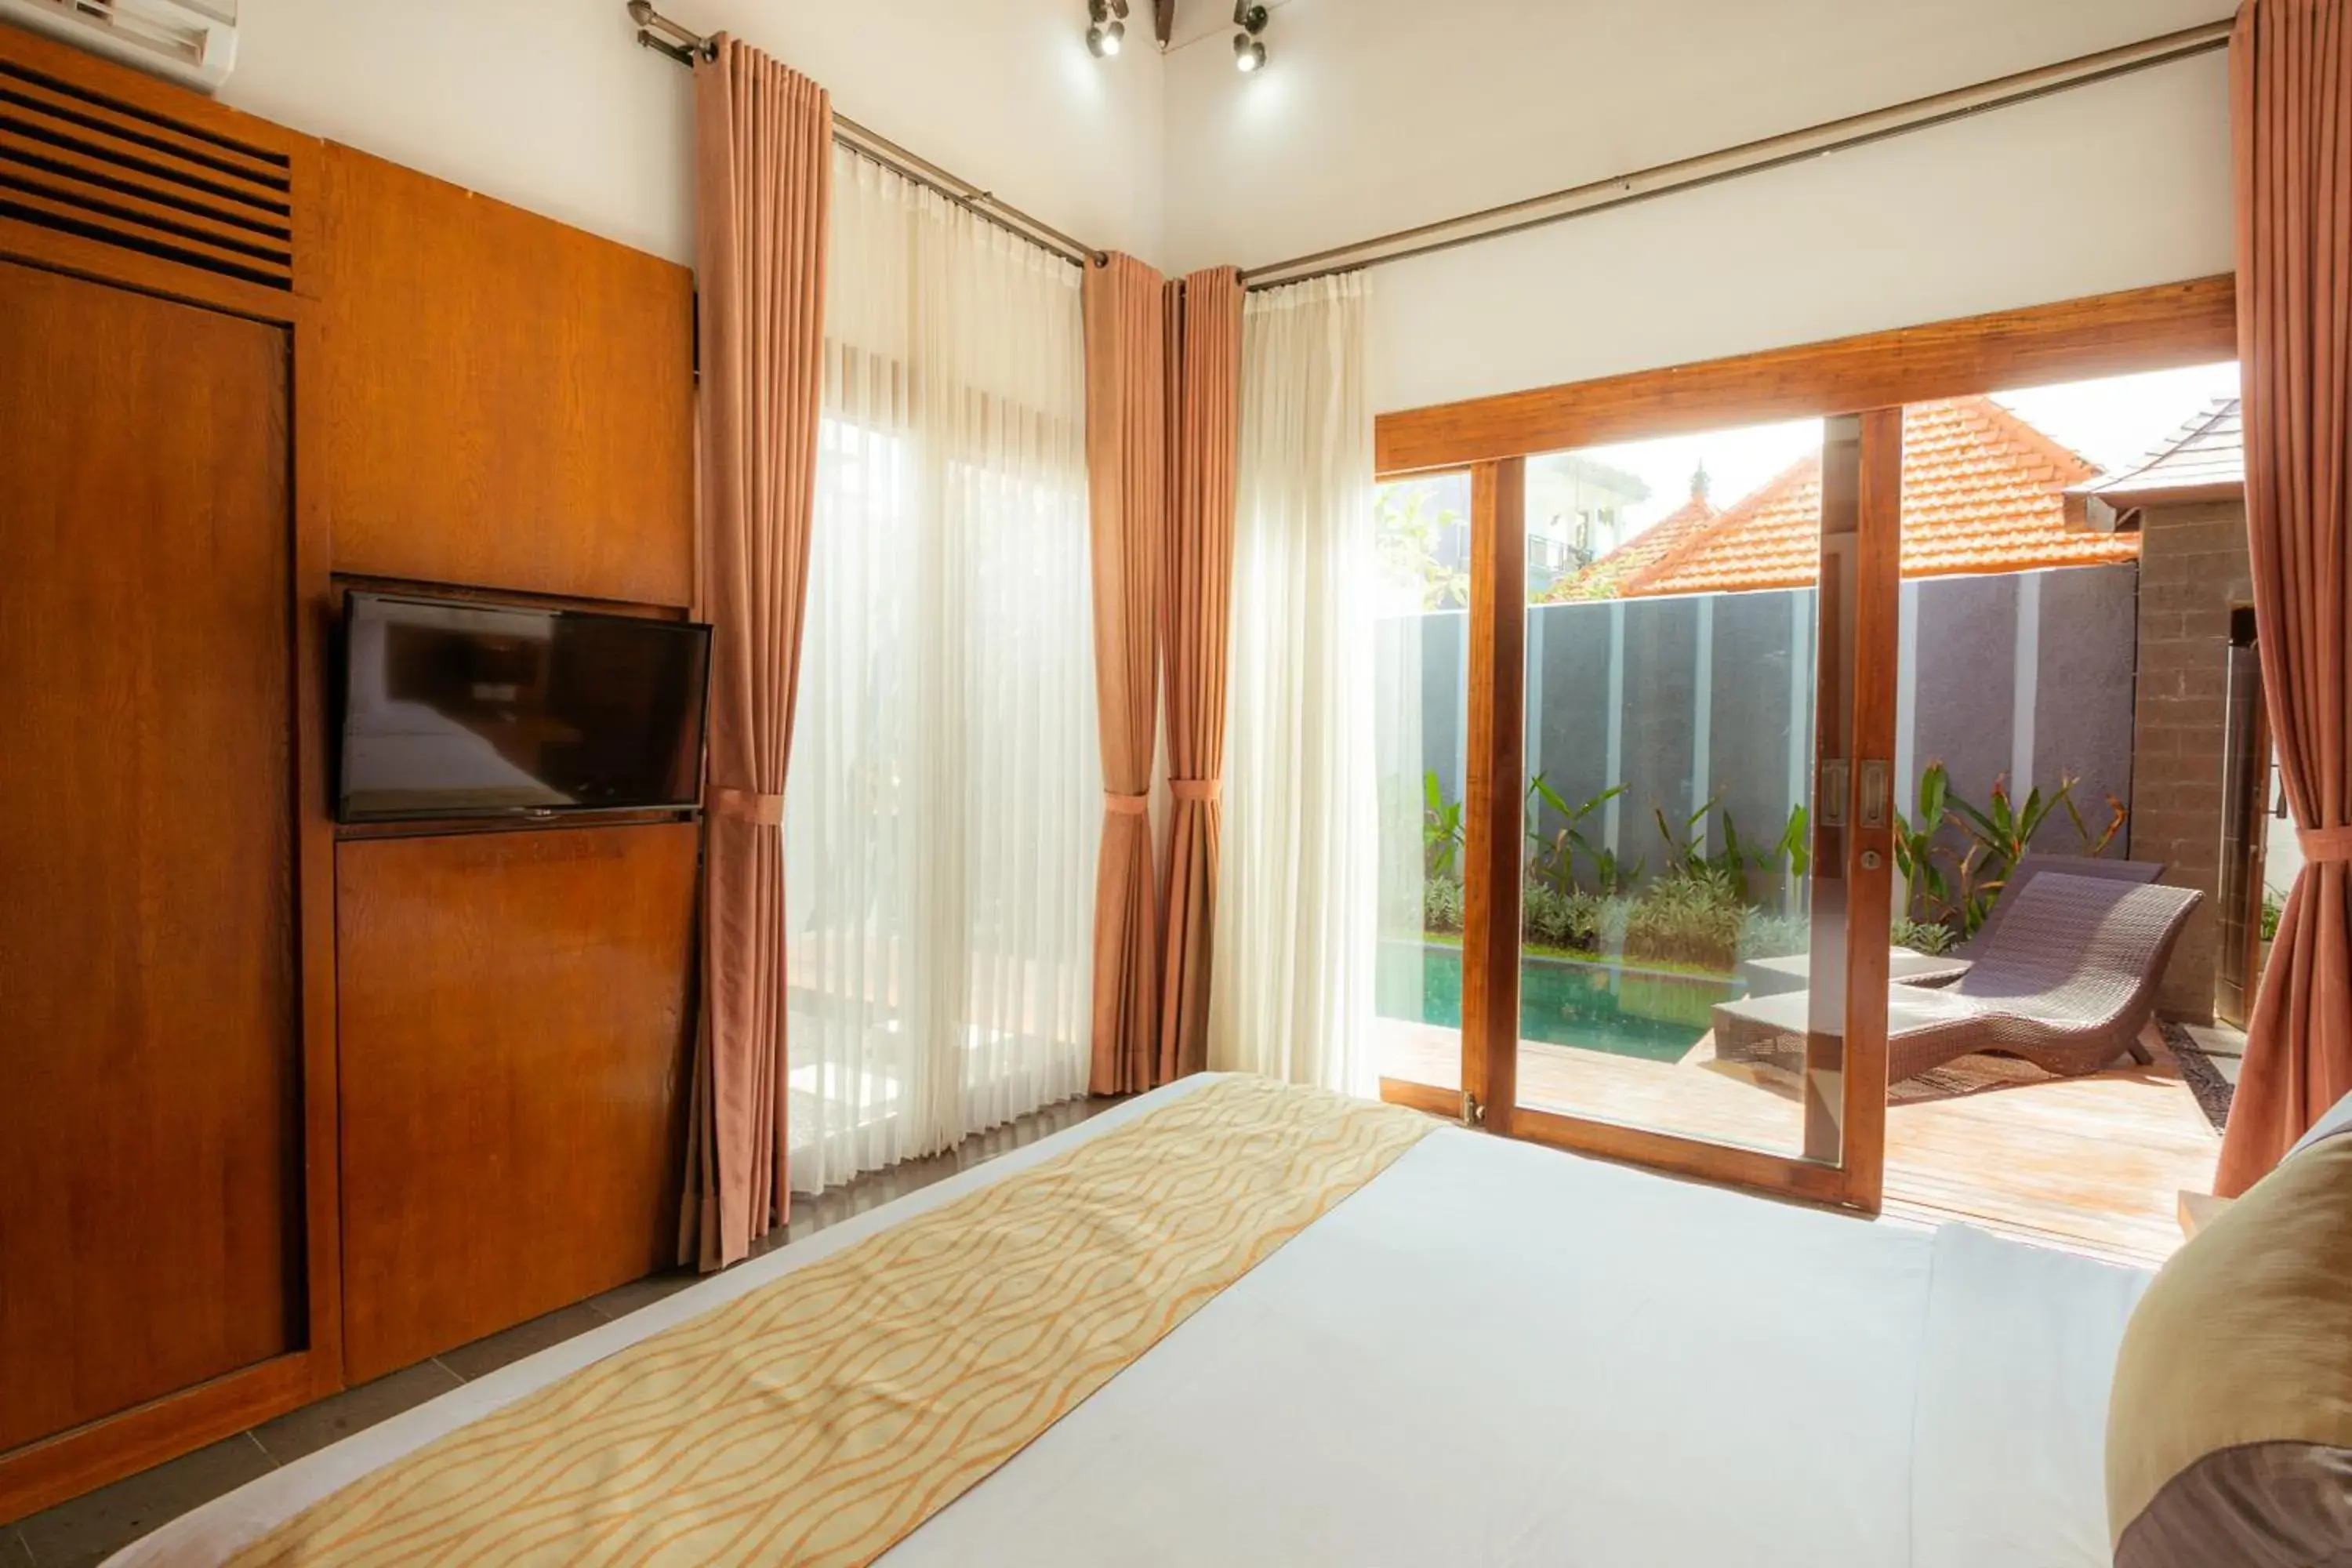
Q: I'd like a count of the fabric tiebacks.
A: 4